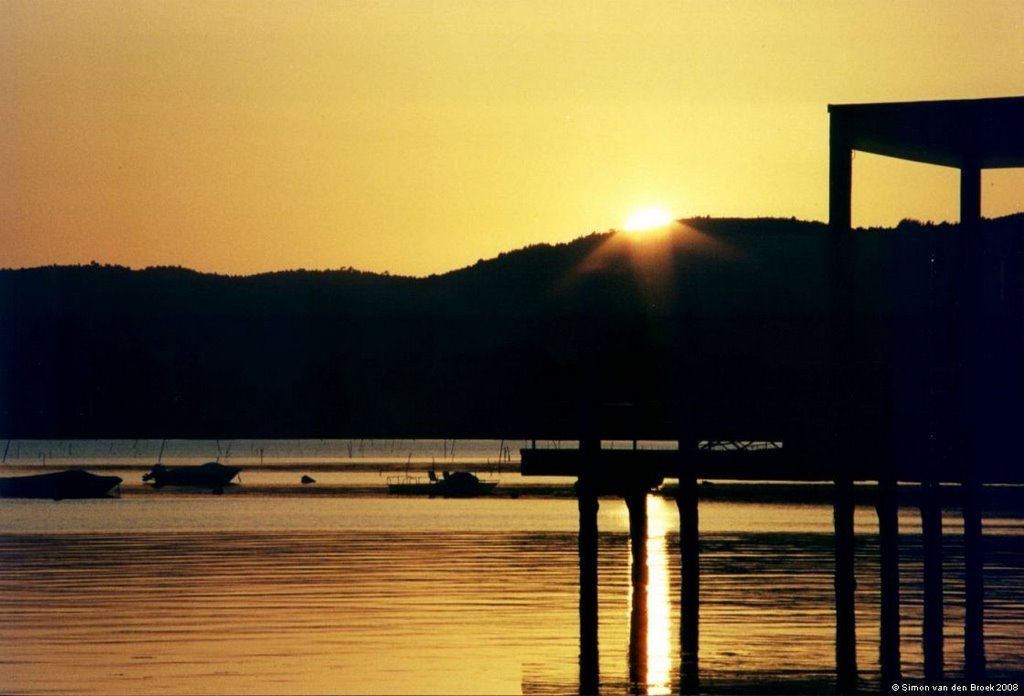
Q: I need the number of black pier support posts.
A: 7